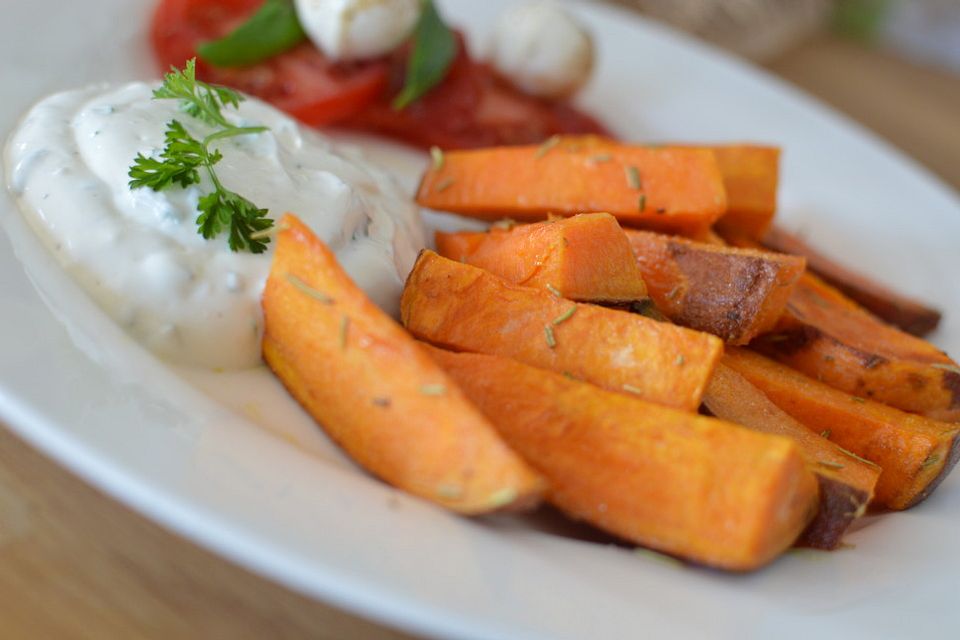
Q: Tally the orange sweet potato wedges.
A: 11